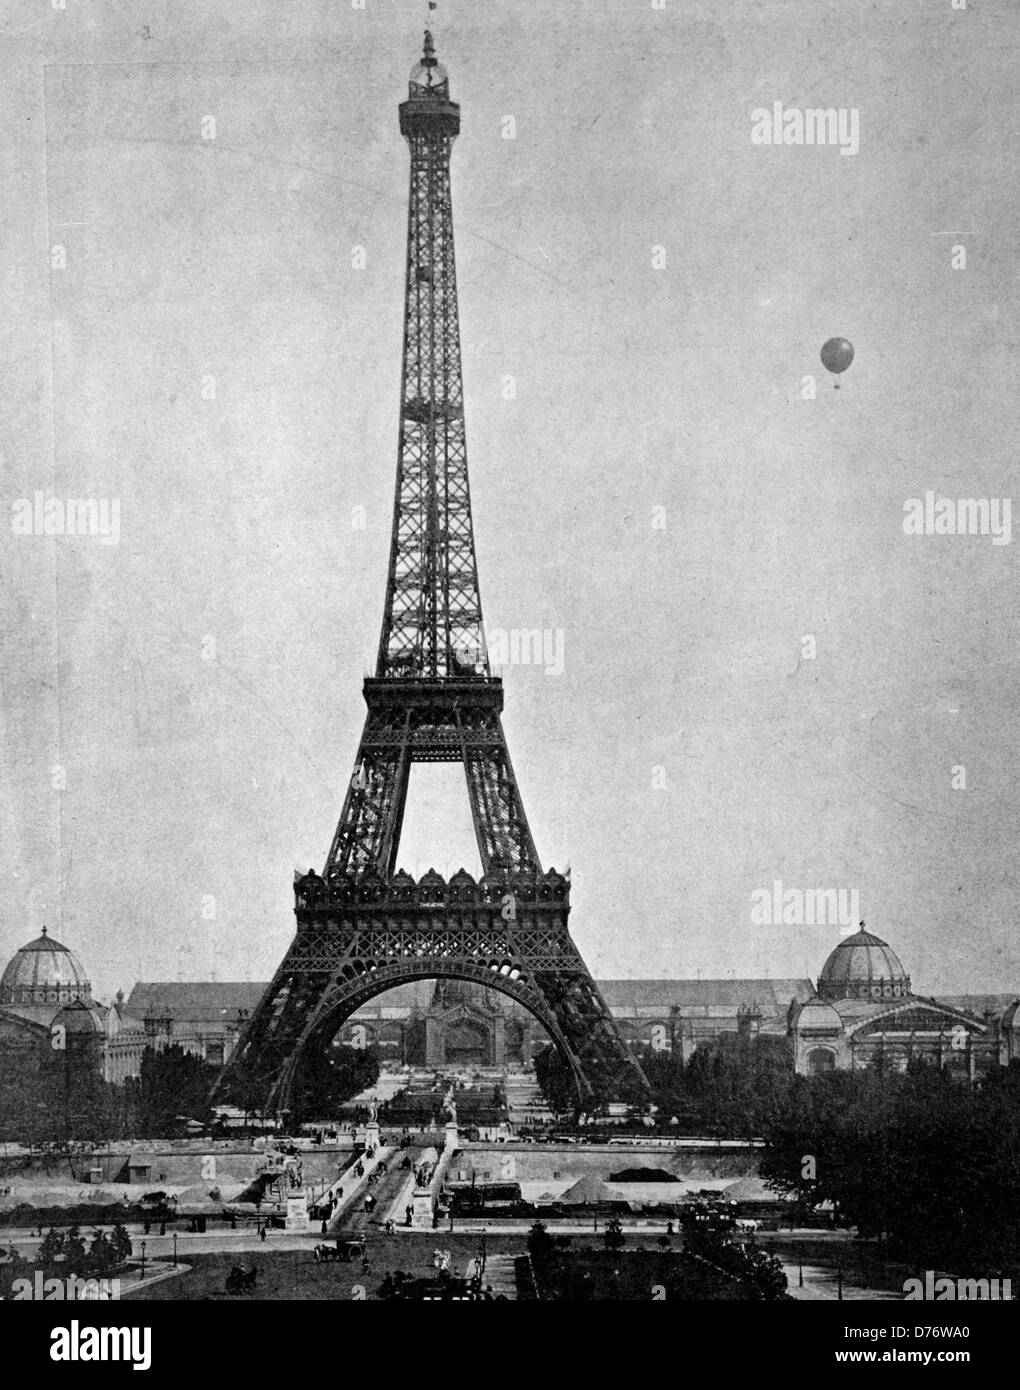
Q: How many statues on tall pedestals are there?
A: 4